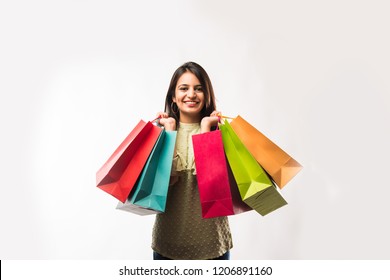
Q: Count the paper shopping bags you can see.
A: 5